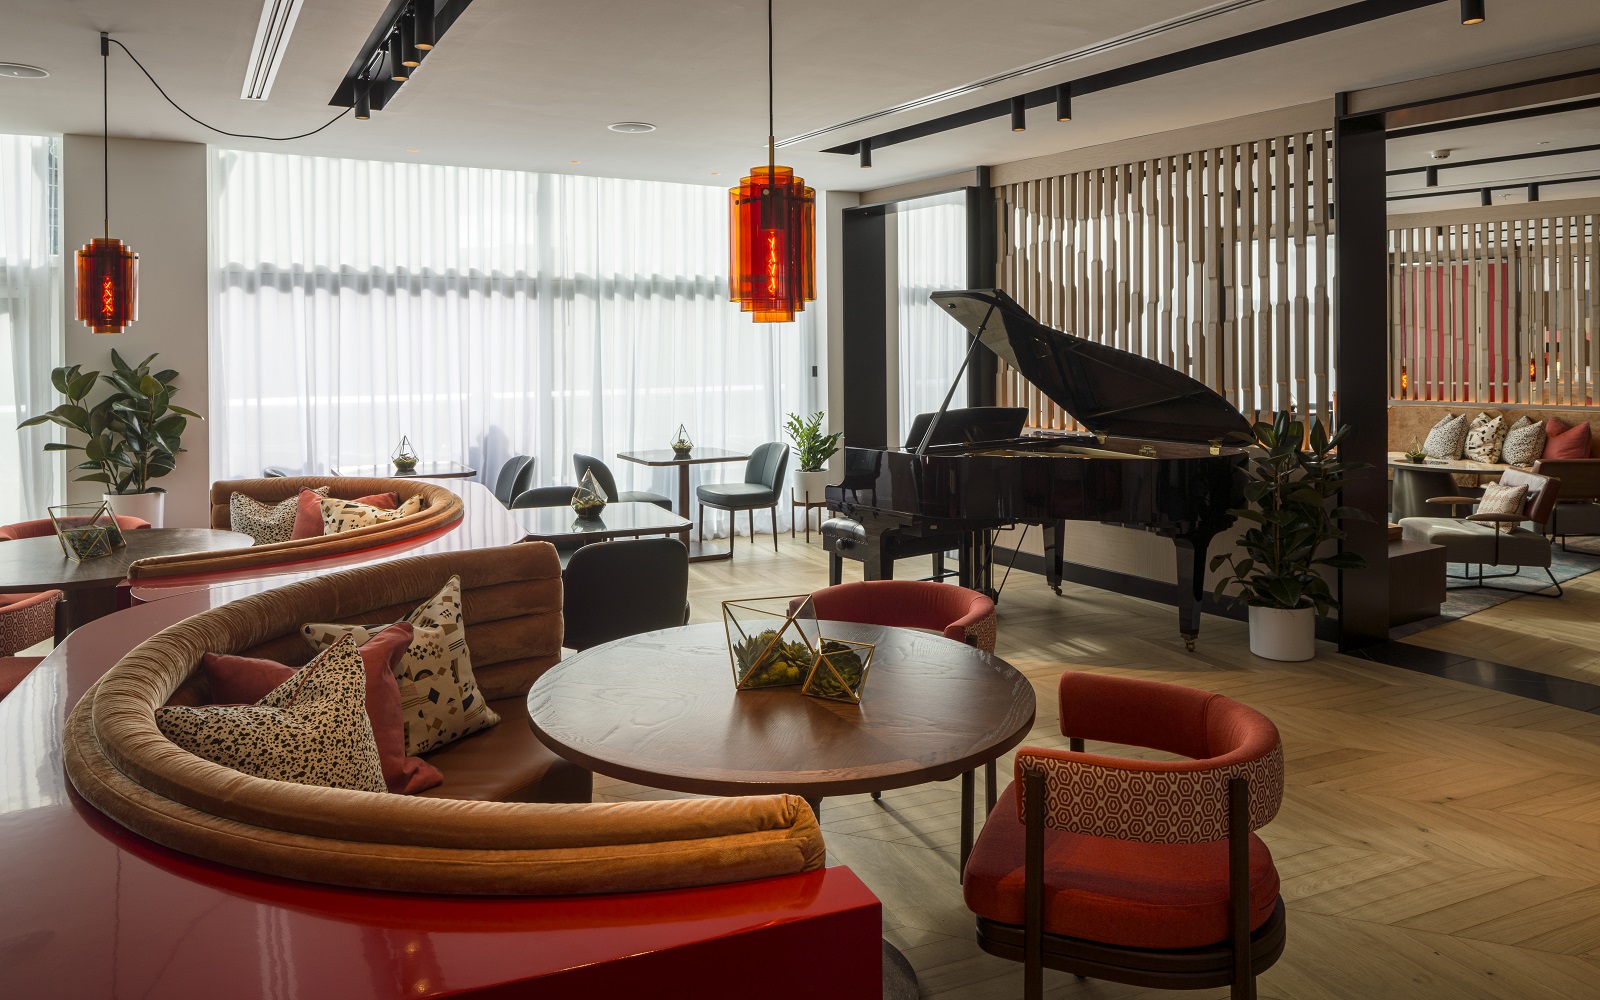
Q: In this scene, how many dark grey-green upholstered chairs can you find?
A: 6